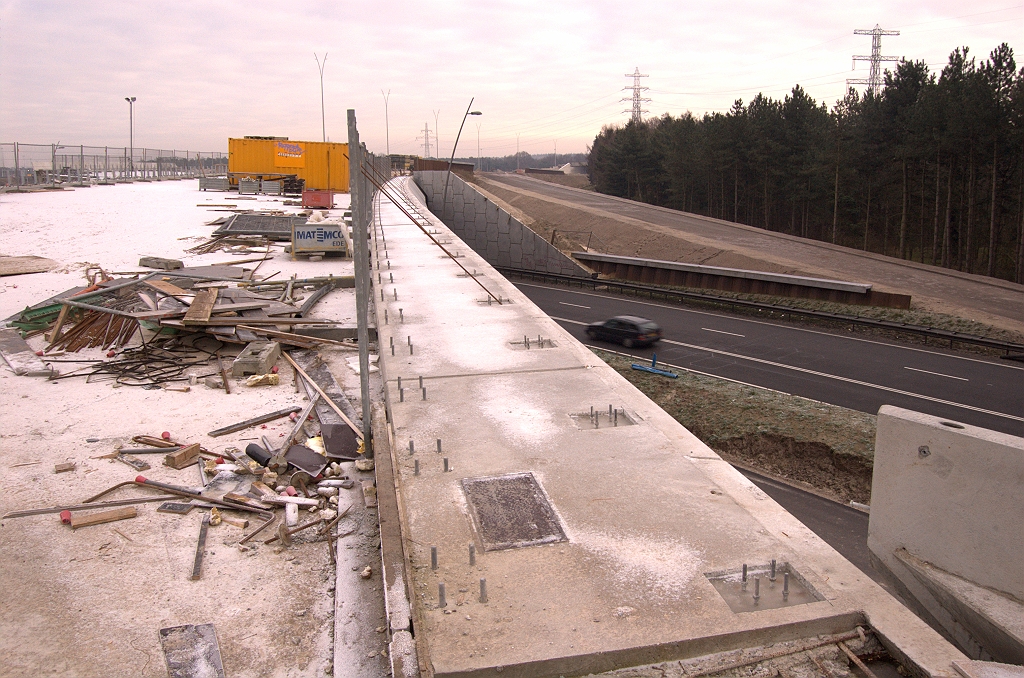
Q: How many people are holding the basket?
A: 0